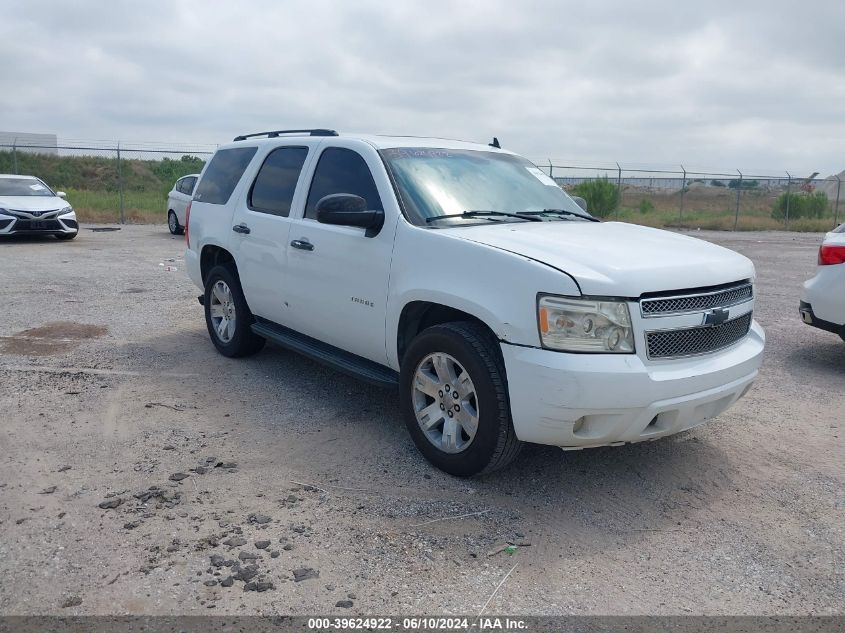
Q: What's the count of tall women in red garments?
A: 0